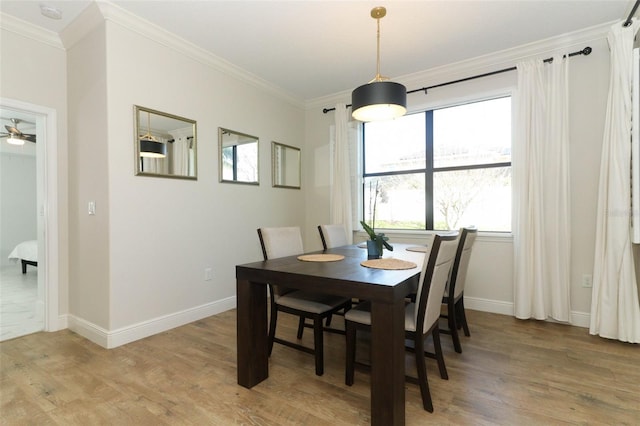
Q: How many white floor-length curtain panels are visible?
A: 3